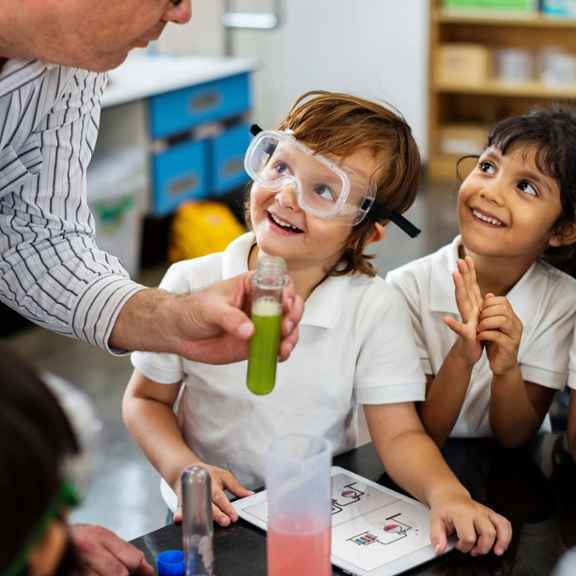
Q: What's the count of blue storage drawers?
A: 3